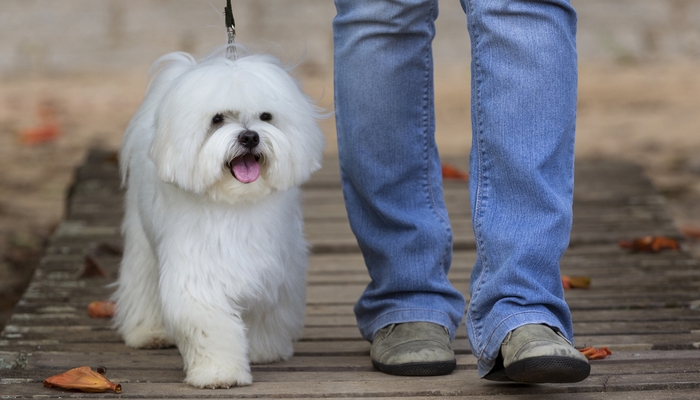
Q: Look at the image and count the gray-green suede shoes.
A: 2